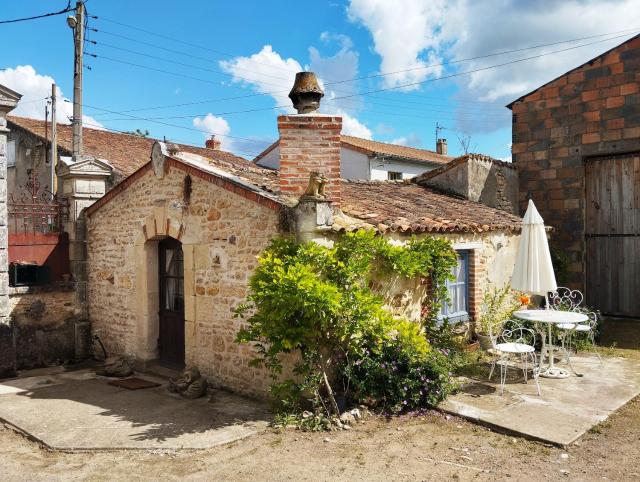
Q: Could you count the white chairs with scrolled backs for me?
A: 2